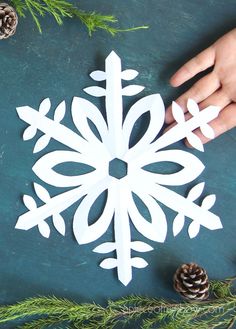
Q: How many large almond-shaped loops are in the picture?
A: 6